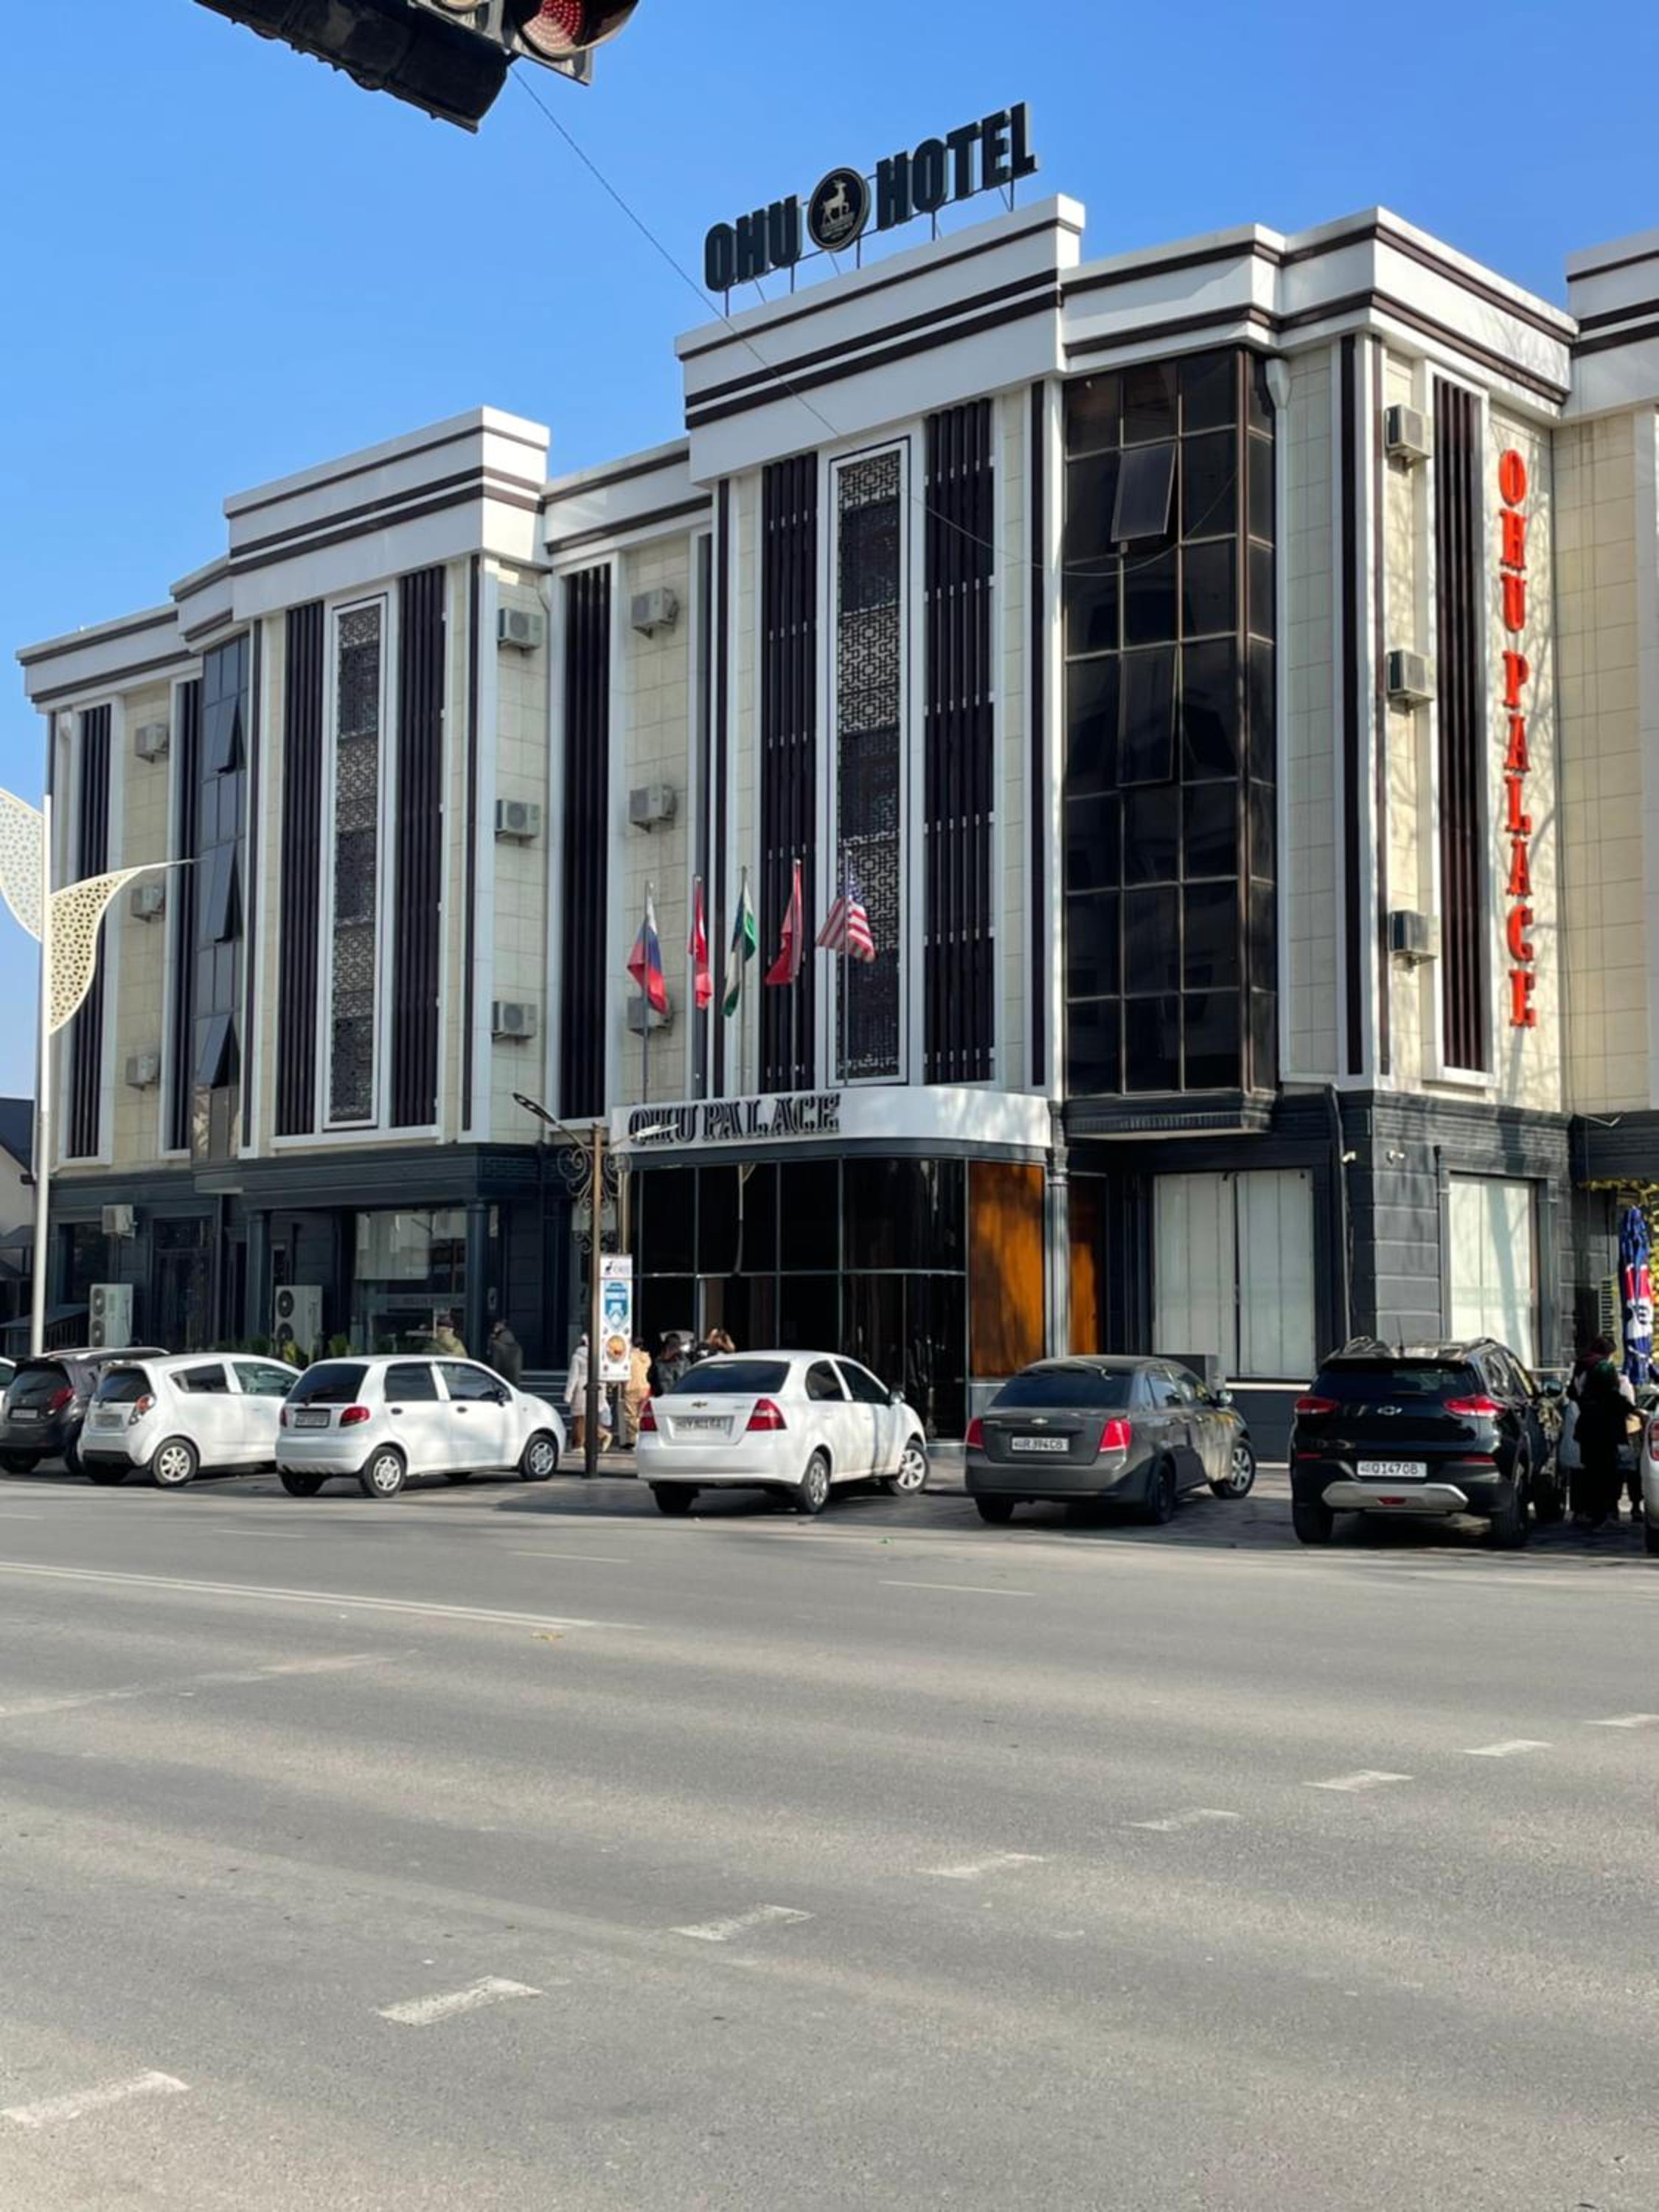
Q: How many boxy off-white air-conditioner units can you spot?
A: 15